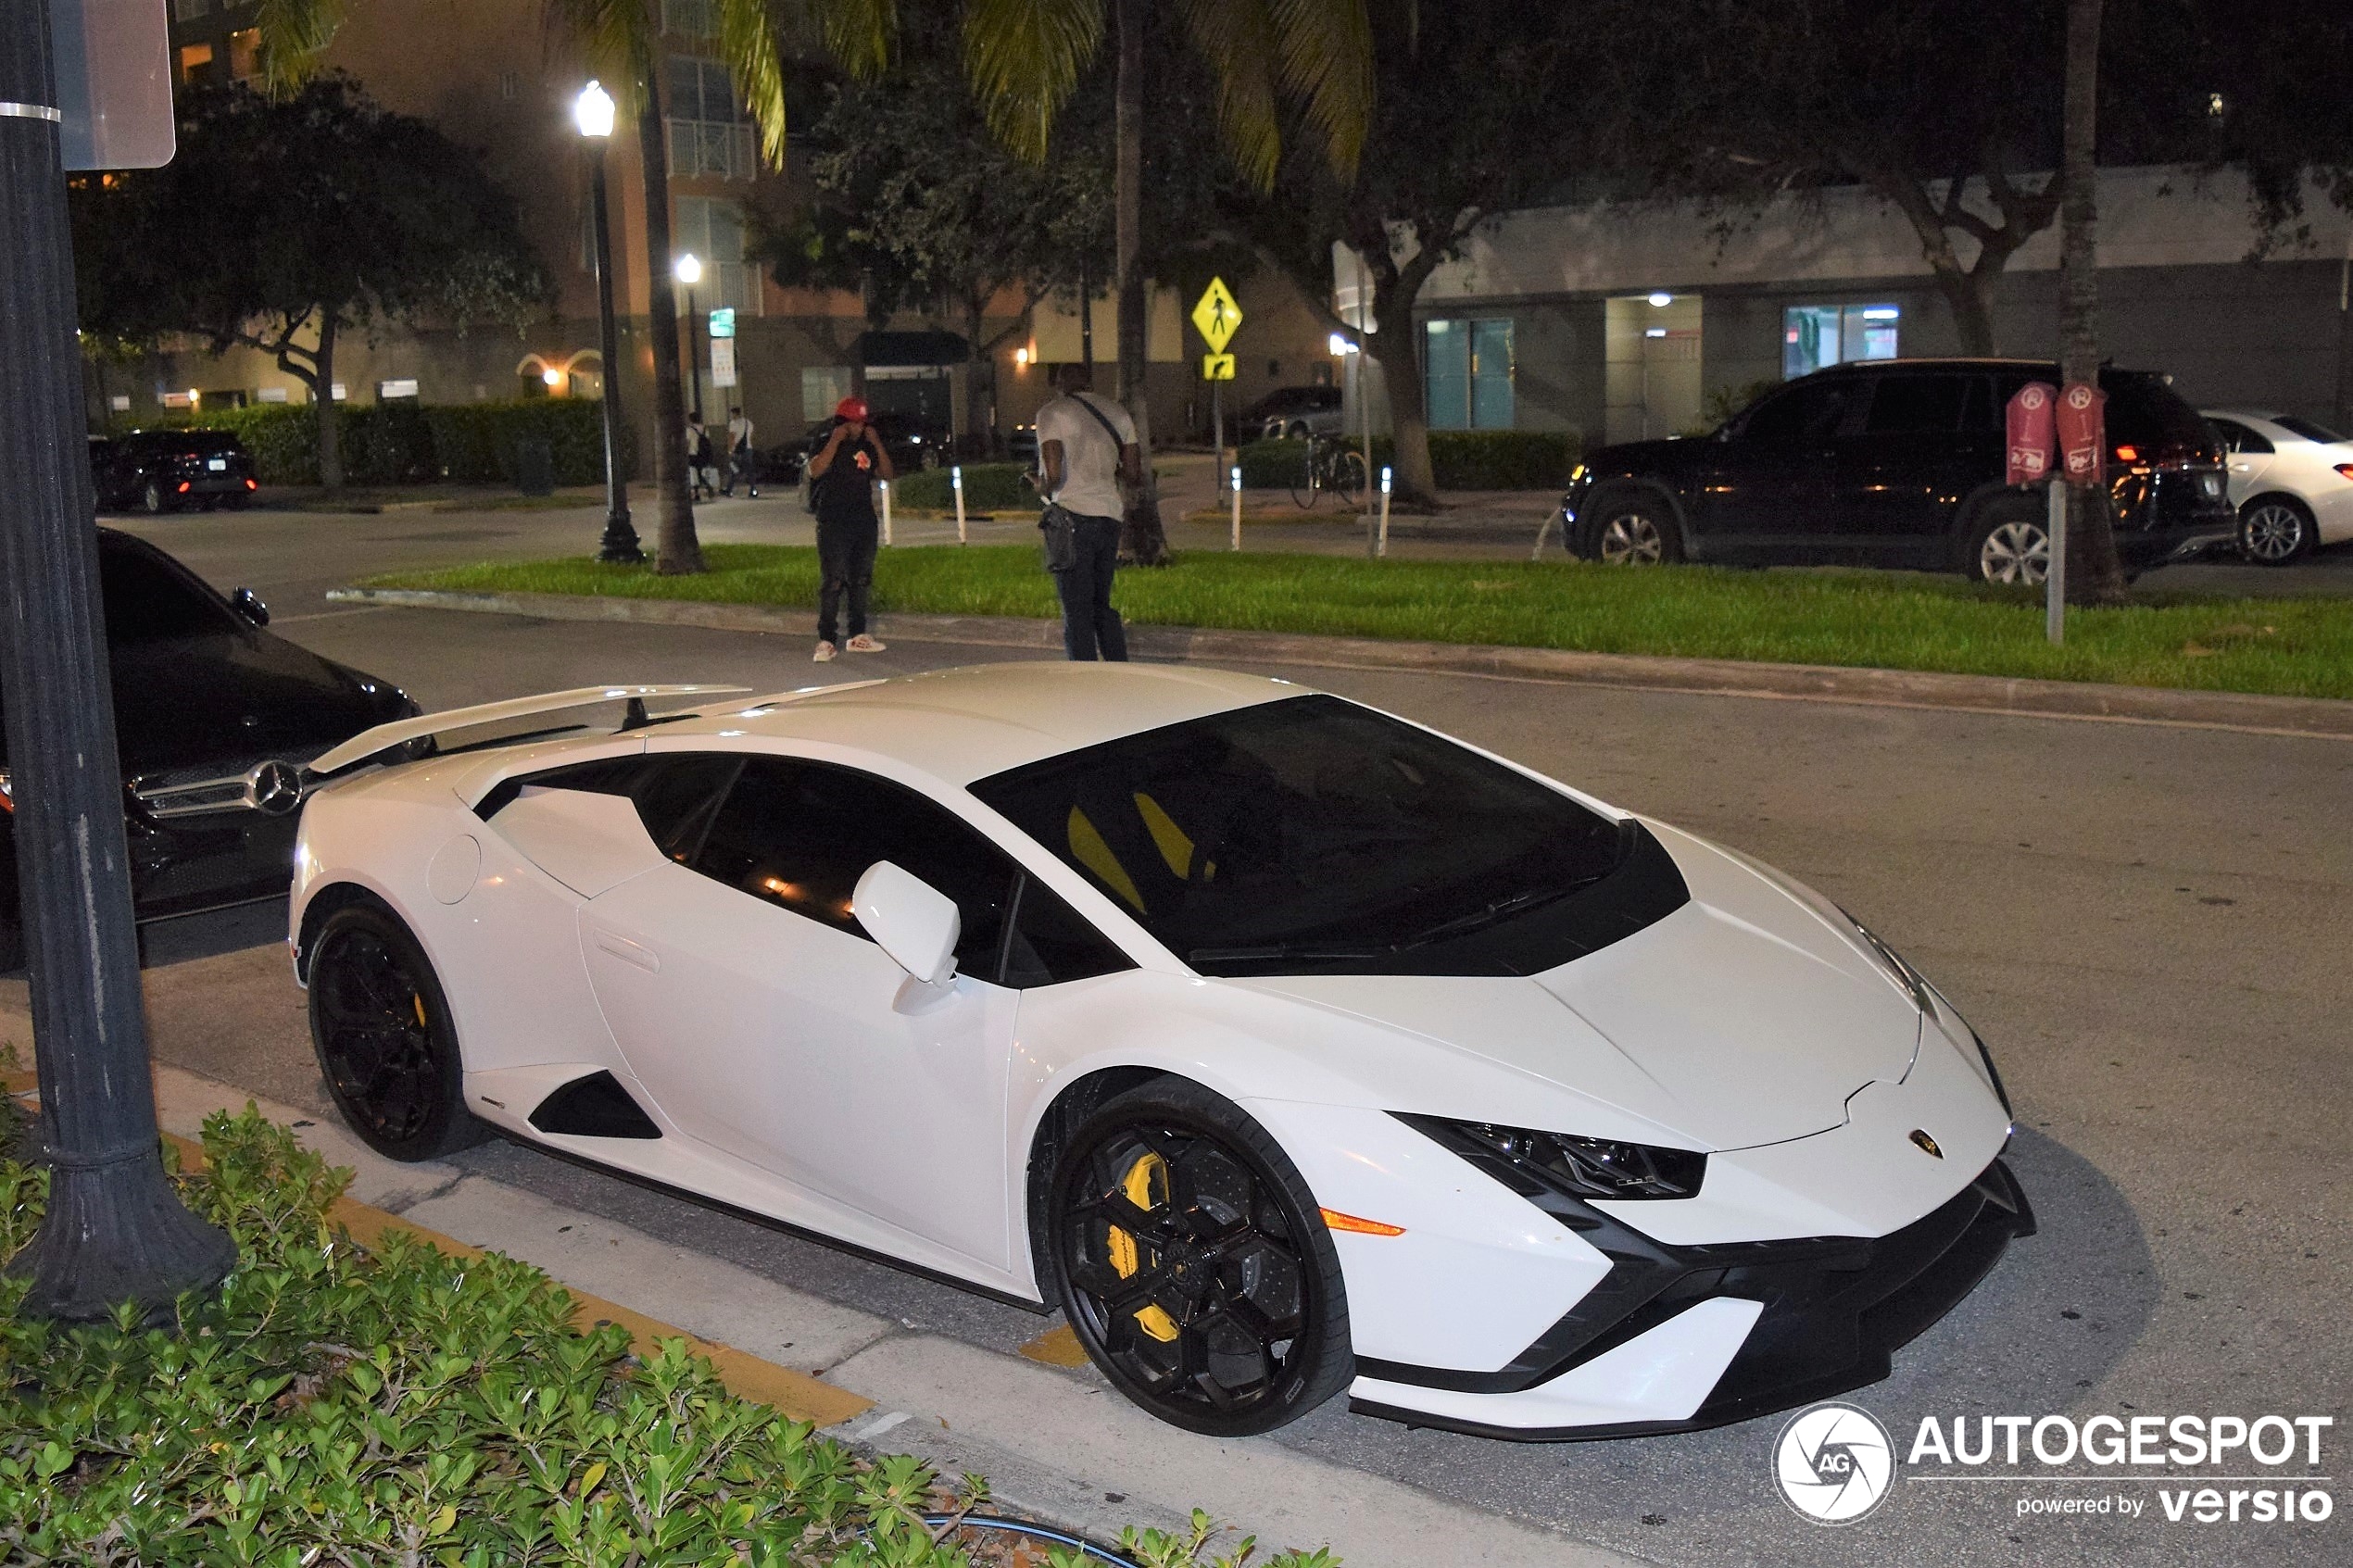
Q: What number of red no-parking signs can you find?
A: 2